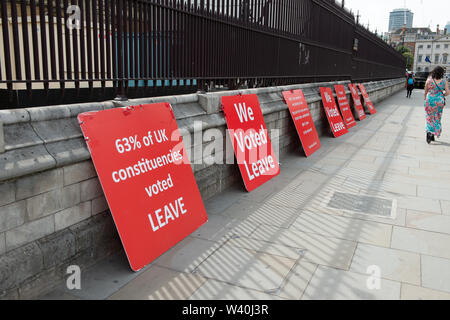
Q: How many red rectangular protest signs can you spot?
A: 7